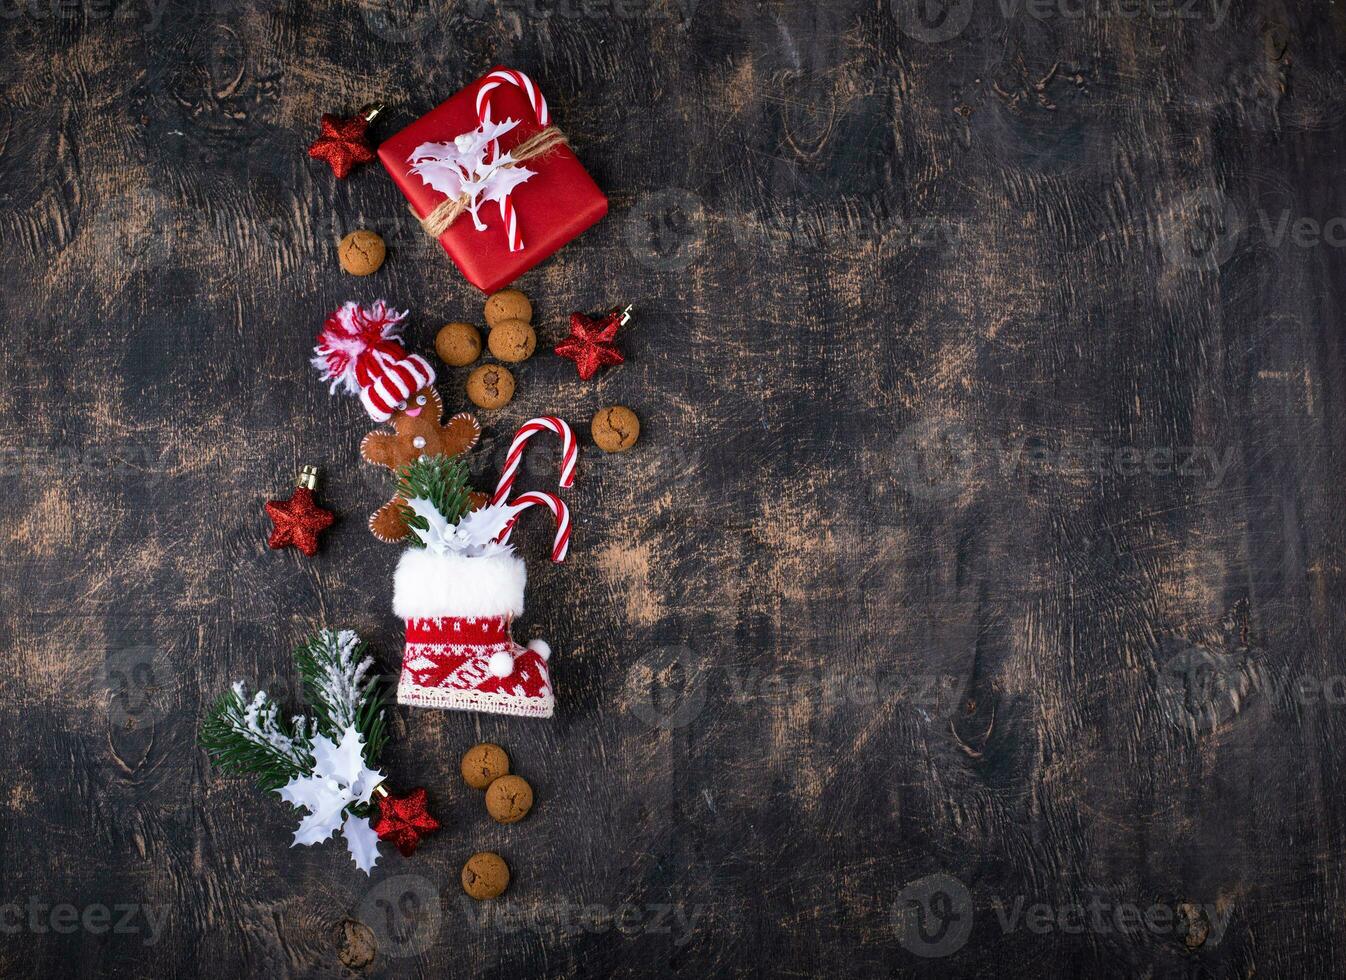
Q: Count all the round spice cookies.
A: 9